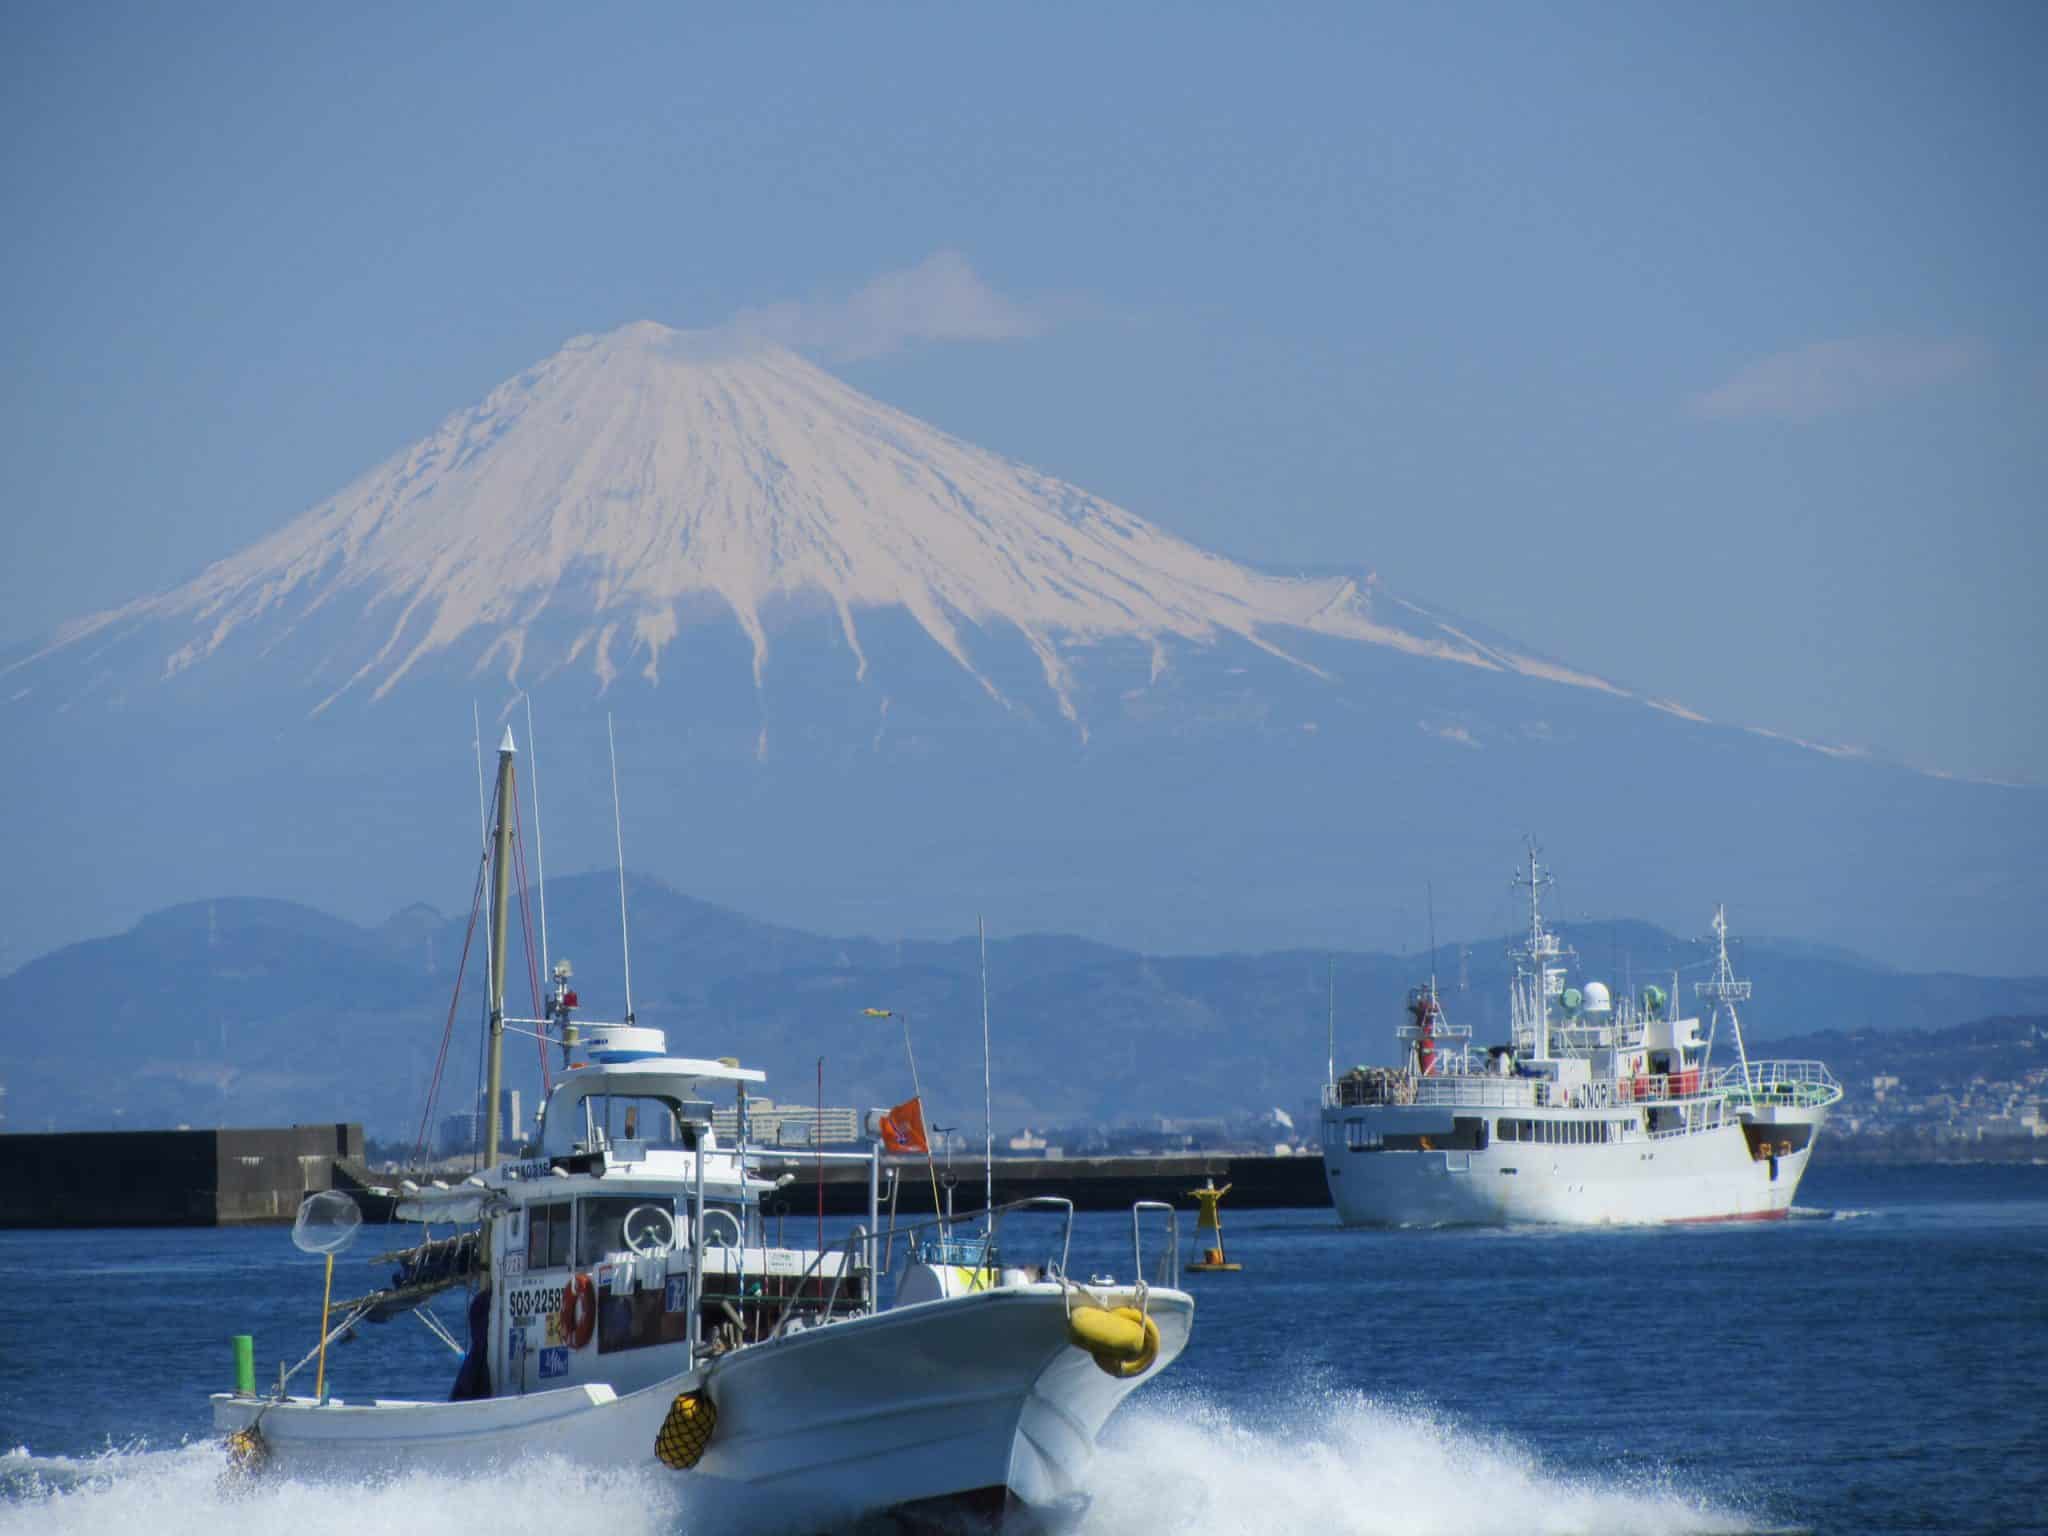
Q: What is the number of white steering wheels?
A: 2